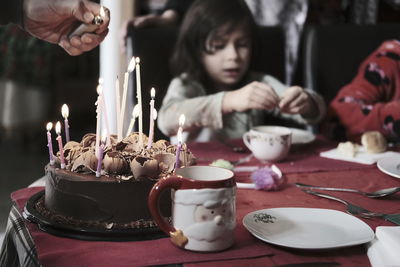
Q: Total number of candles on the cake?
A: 14